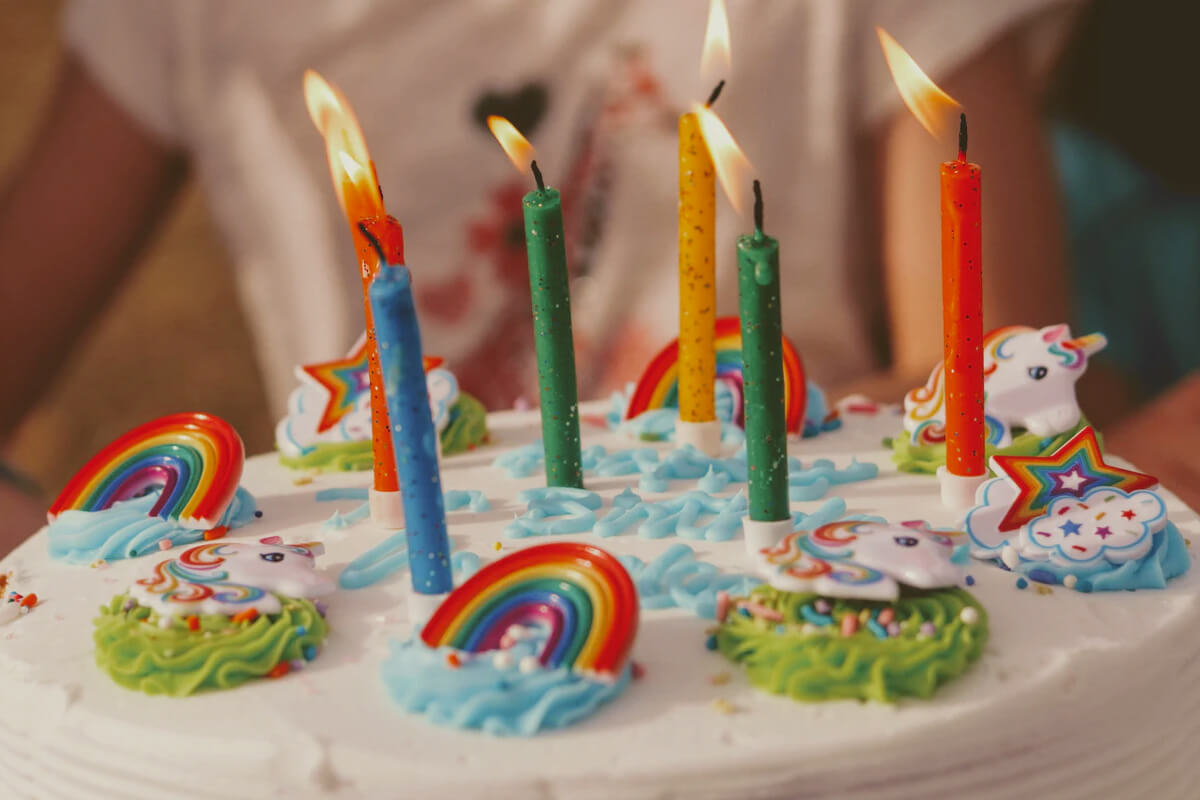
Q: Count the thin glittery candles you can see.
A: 6